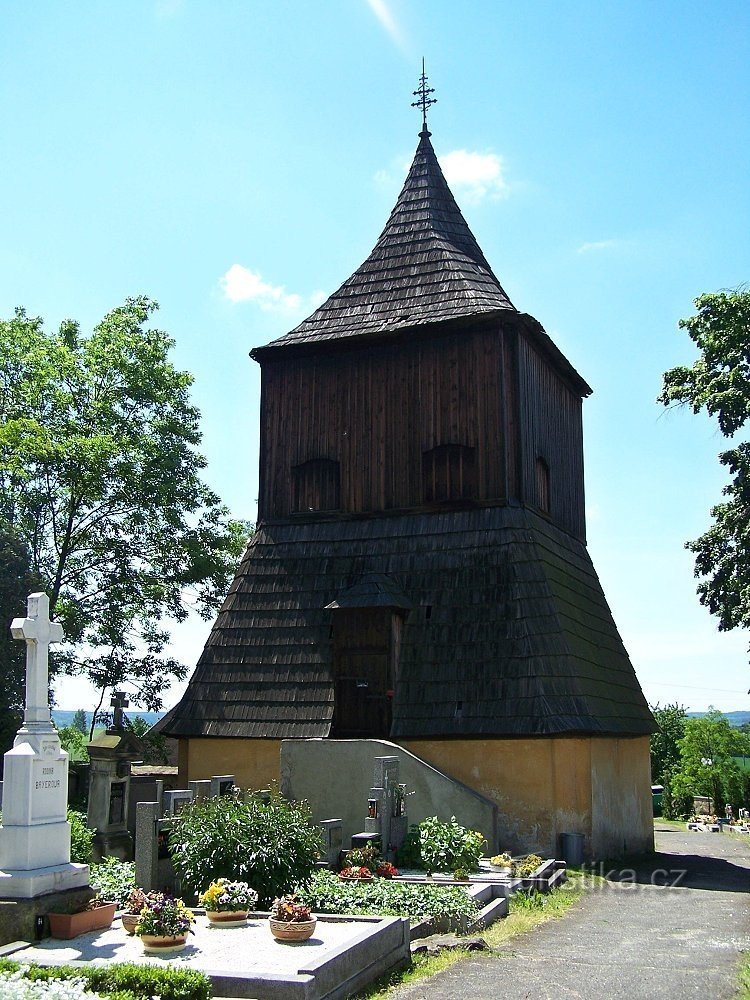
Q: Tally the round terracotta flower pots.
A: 4